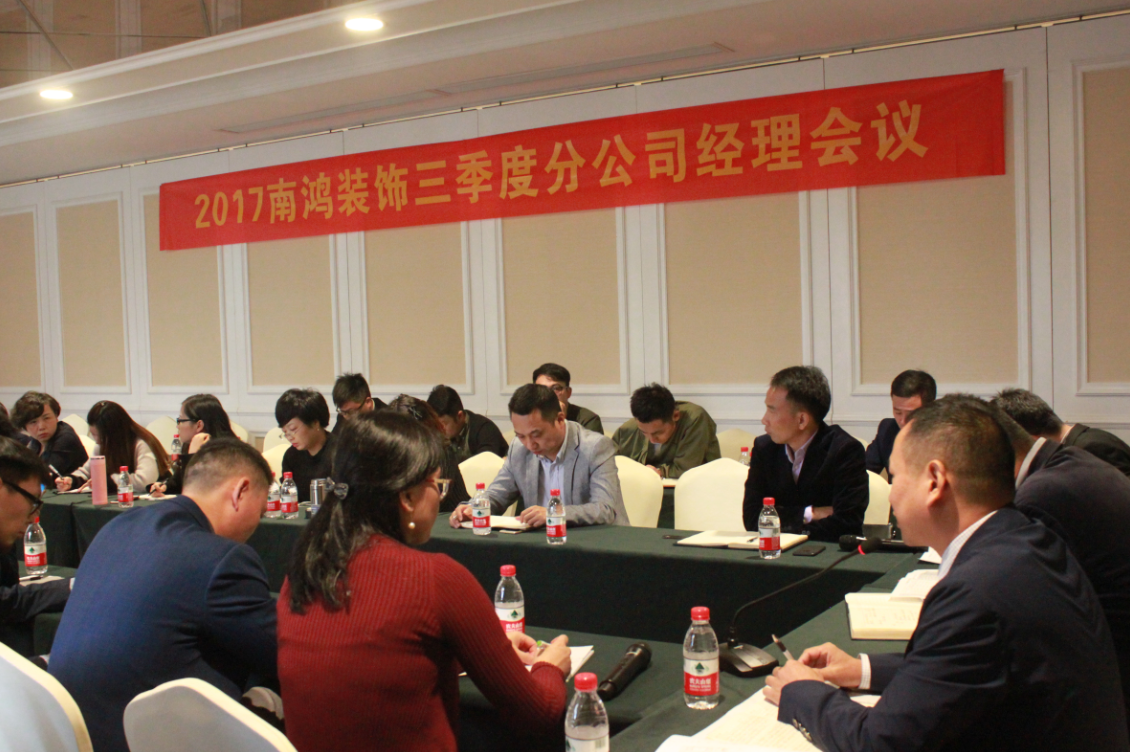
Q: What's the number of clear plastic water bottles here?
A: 12